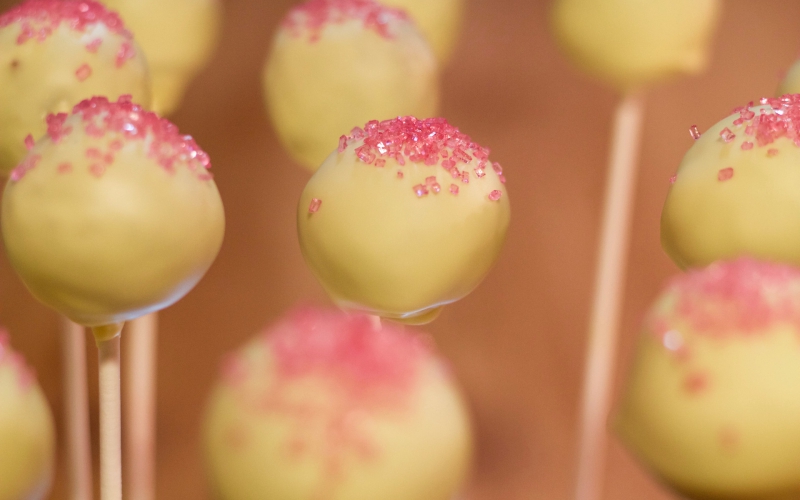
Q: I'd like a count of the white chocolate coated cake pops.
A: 12